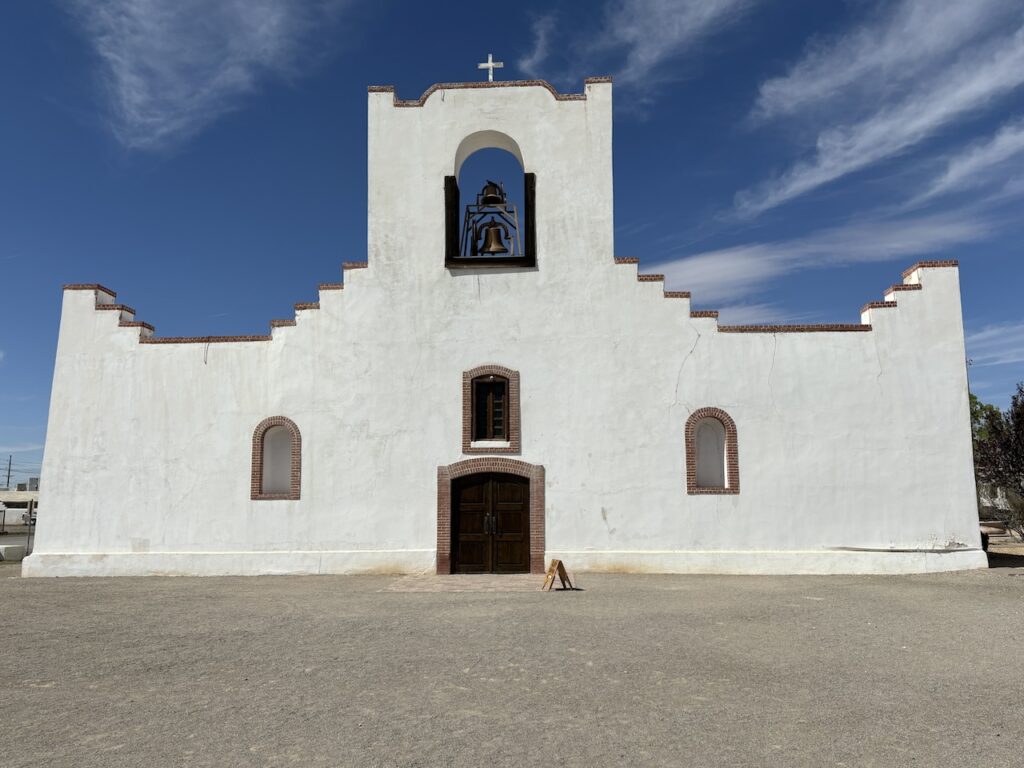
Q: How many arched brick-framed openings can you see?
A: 4